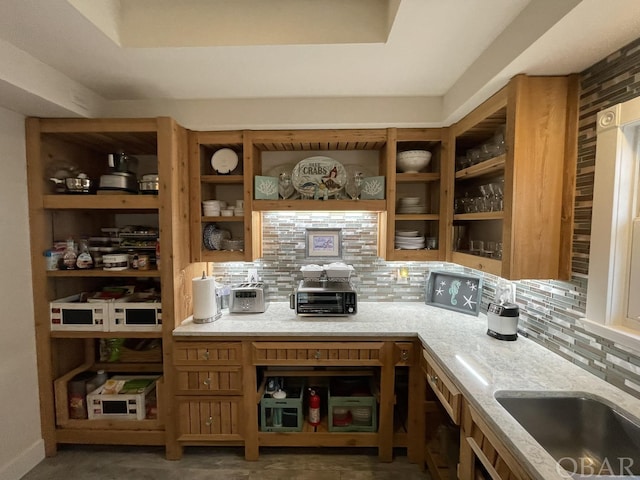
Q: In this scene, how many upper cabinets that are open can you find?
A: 4